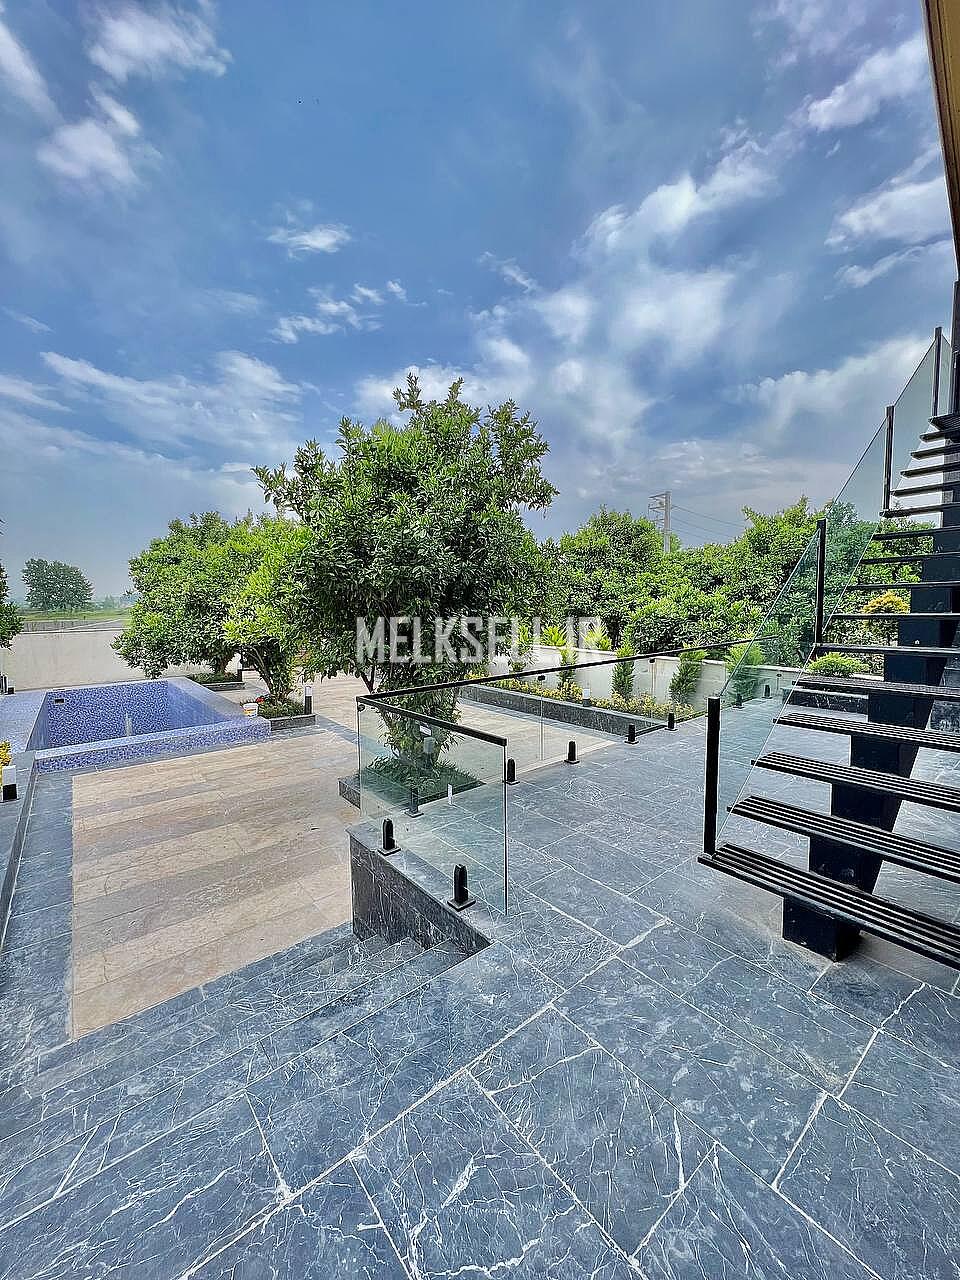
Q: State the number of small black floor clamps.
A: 9